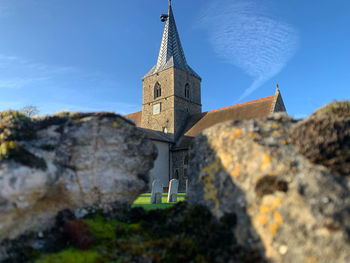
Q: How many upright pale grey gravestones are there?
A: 2